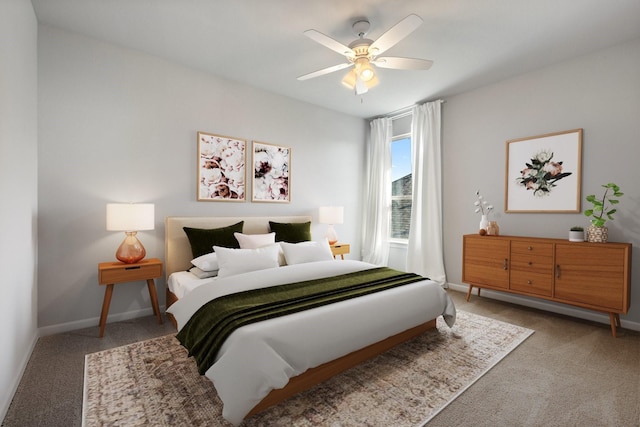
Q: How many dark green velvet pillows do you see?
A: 2